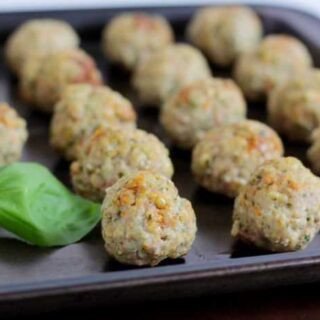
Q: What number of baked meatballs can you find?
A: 15